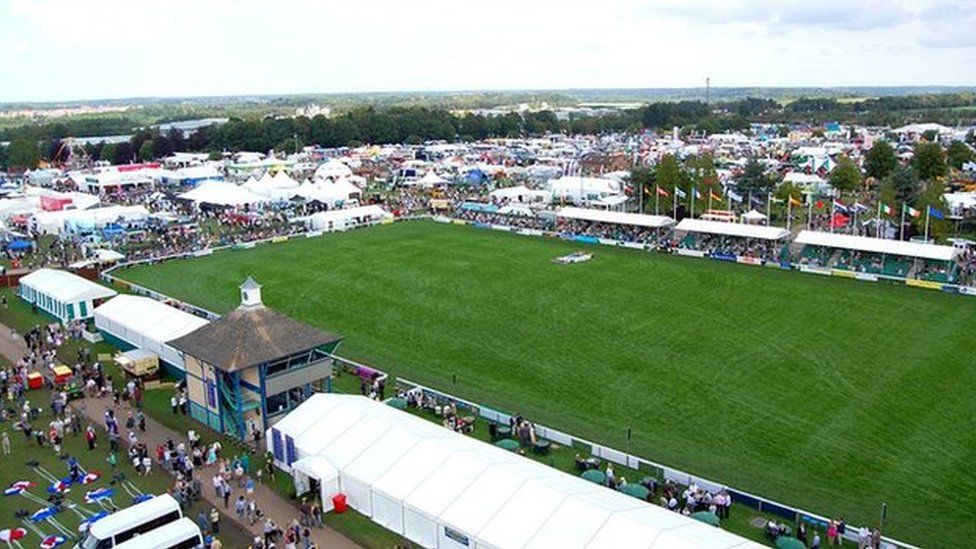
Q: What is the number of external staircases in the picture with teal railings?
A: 1